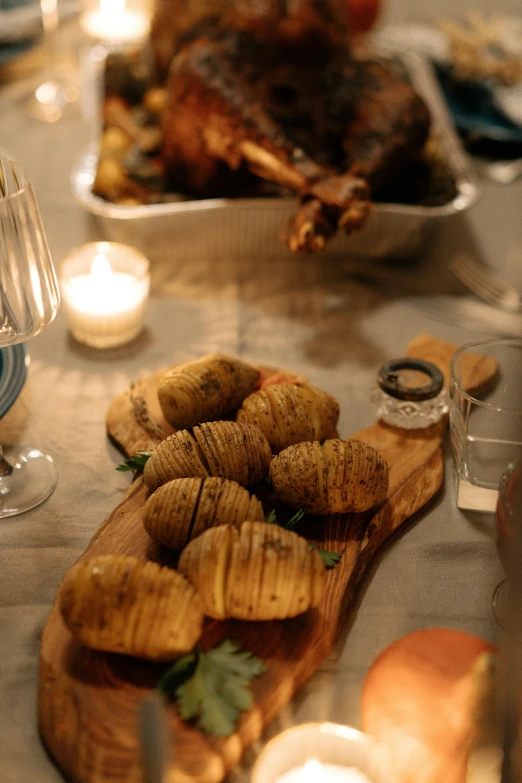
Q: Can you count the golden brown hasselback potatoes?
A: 7